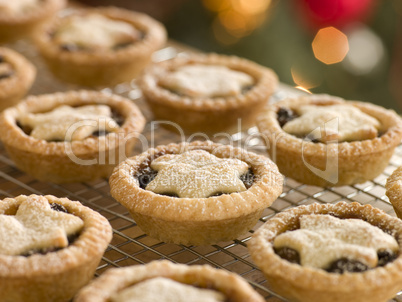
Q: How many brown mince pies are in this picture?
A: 11